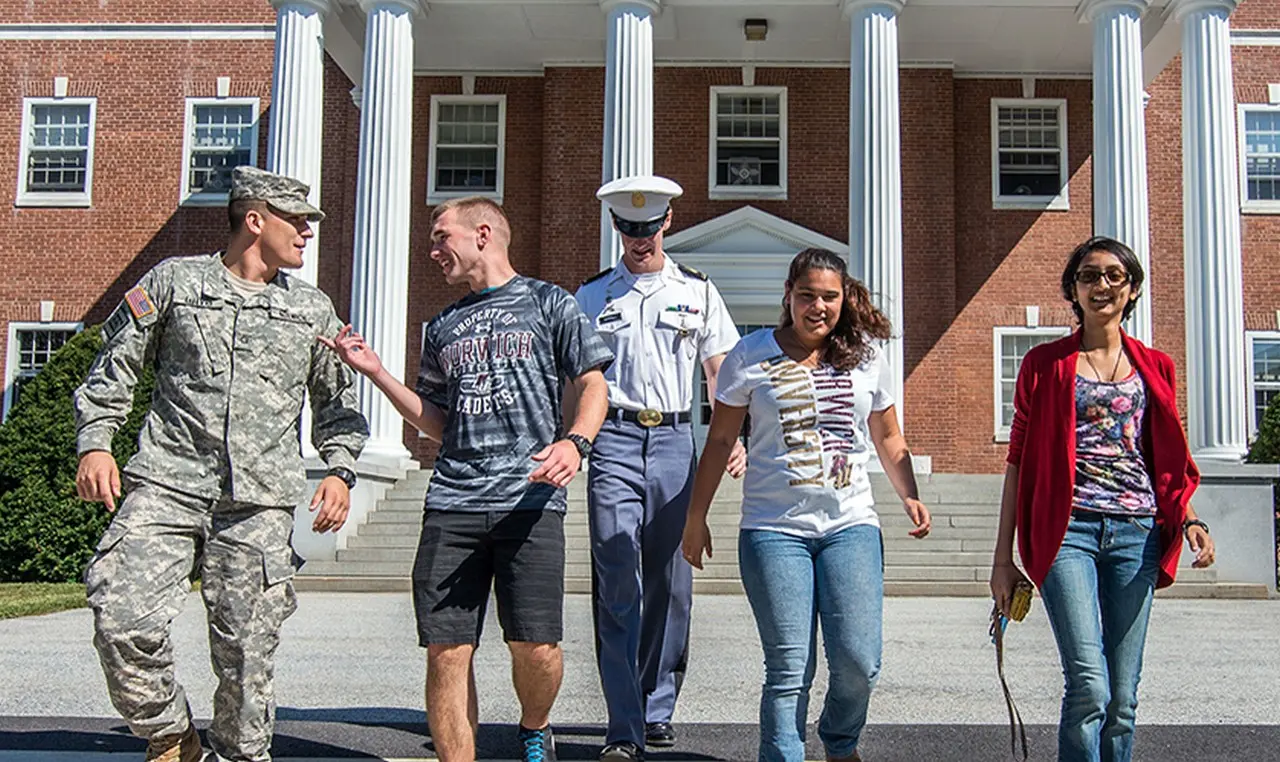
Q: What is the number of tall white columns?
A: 6